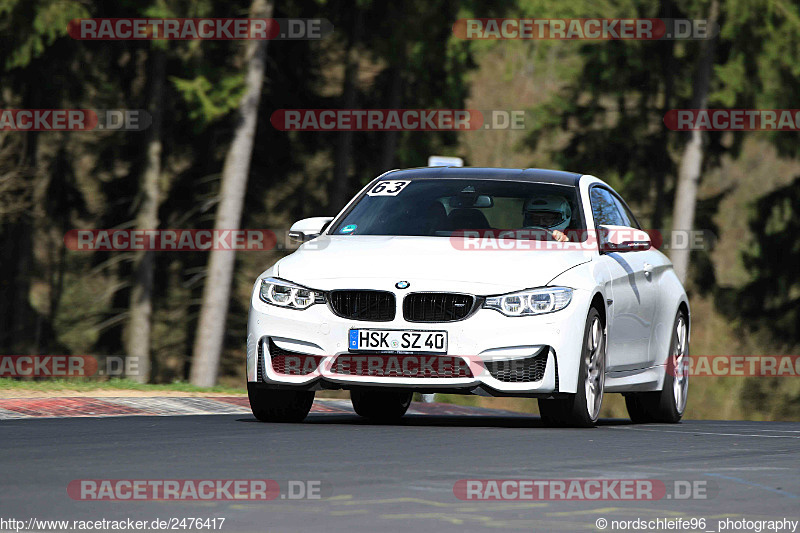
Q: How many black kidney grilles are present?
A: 2